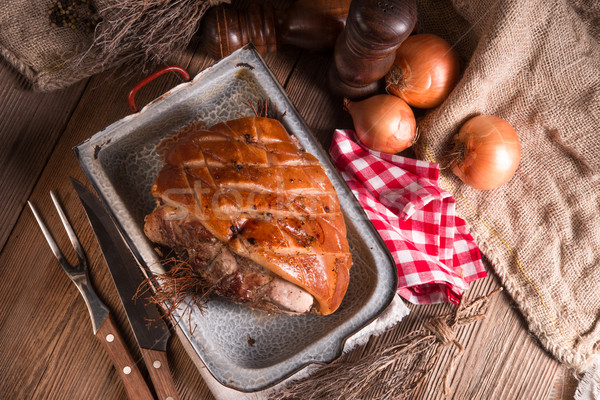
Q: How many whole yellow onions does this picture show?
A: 3